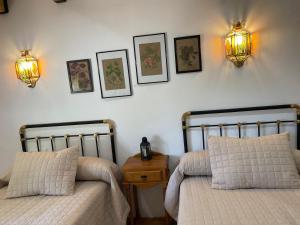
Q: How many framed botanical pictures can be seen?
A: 4